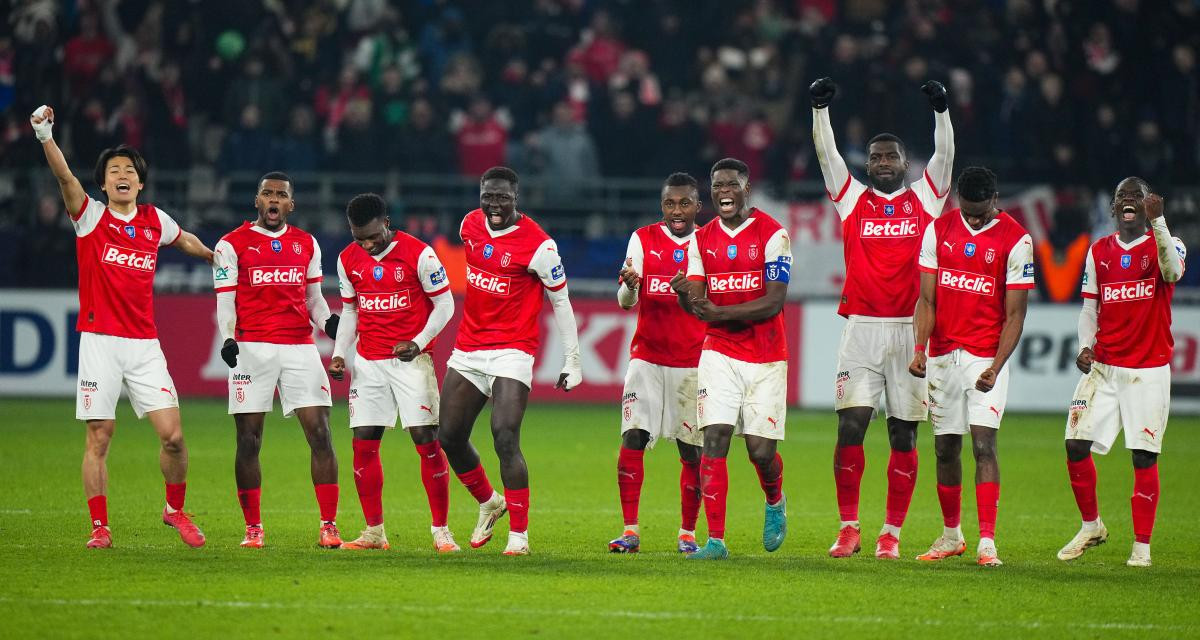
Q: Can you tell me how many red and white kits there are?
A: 9